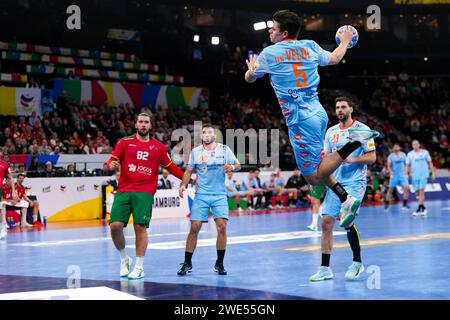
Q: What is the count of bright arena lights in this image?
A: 4